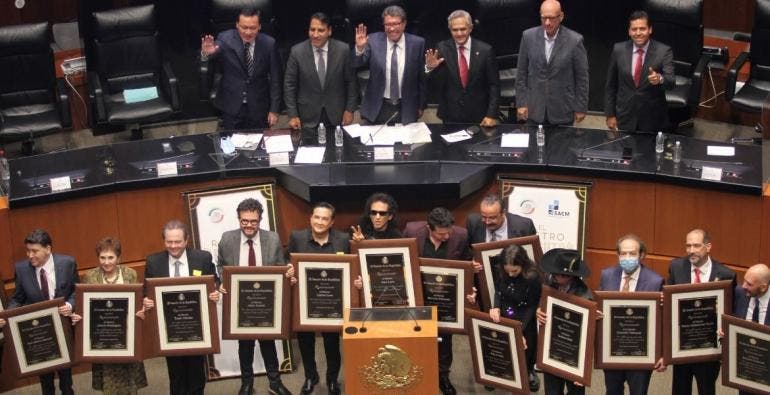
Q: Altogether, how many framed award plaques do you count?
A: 13